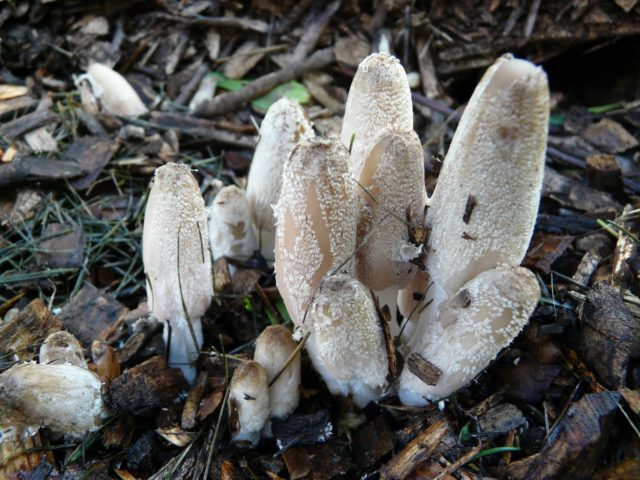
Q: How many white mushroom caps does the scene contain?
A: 14